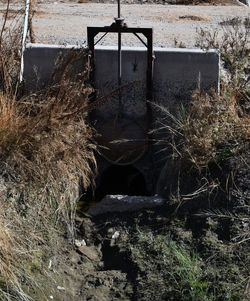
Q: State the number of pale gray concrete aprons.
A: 1